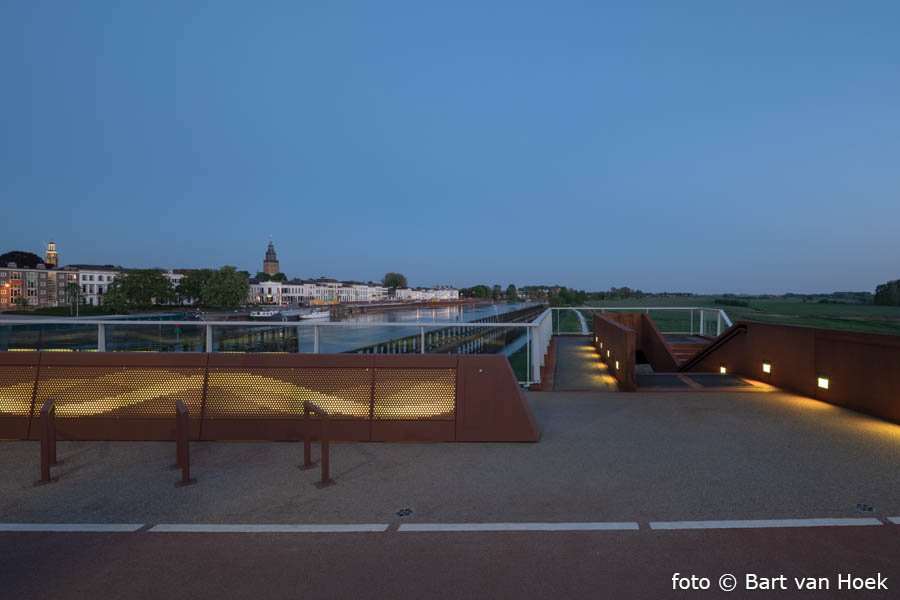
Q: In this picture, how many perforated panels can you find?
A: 4